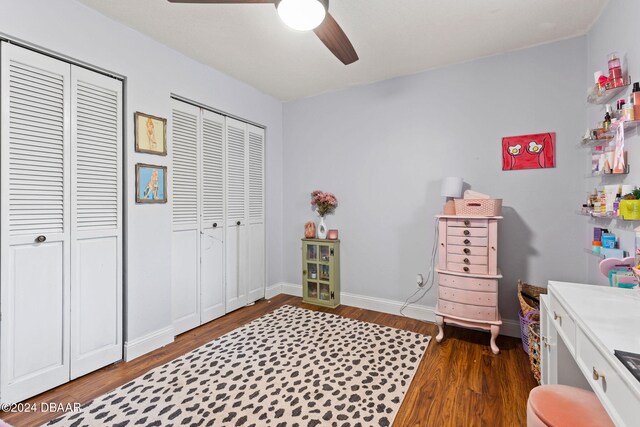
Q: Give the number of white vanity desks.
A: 1